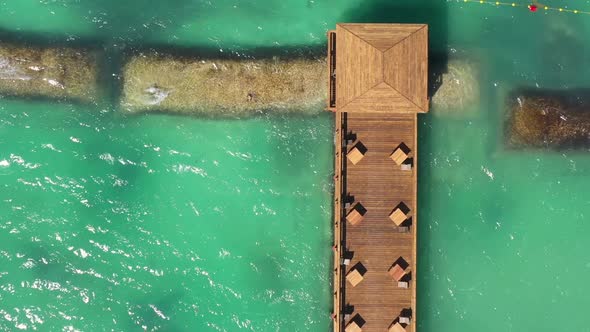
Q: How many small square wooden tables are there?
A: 8